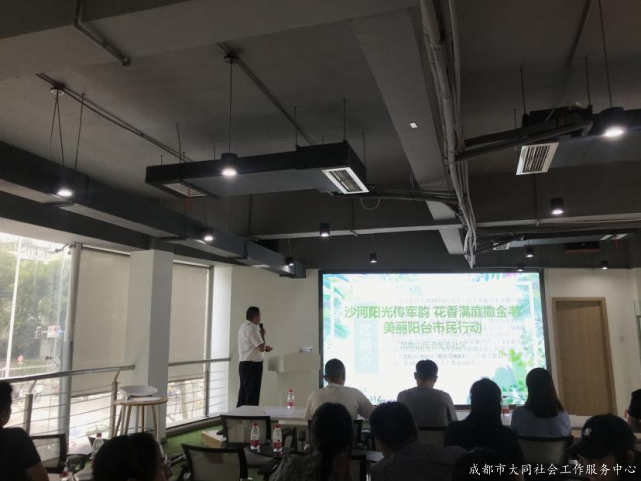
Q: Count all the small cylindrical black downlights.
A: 11